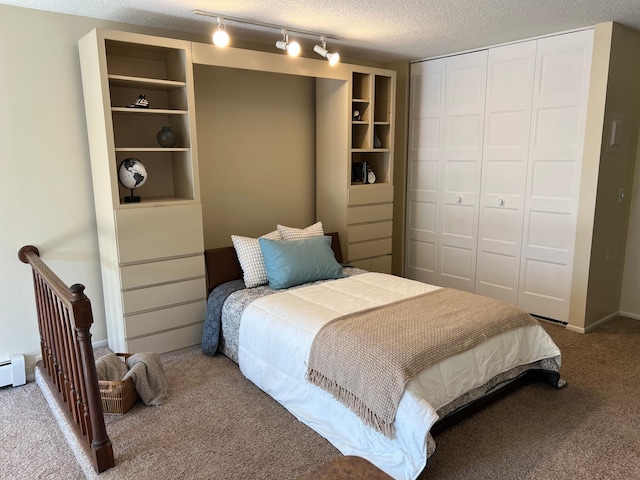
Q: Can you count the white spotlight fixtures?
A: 3